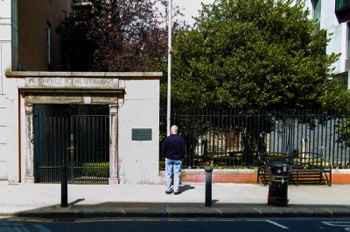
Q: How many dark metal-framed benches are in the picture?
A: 1